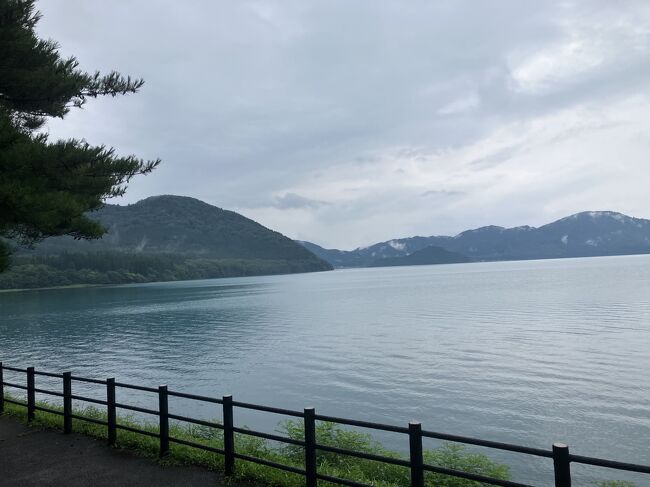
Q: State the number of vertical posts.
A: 9